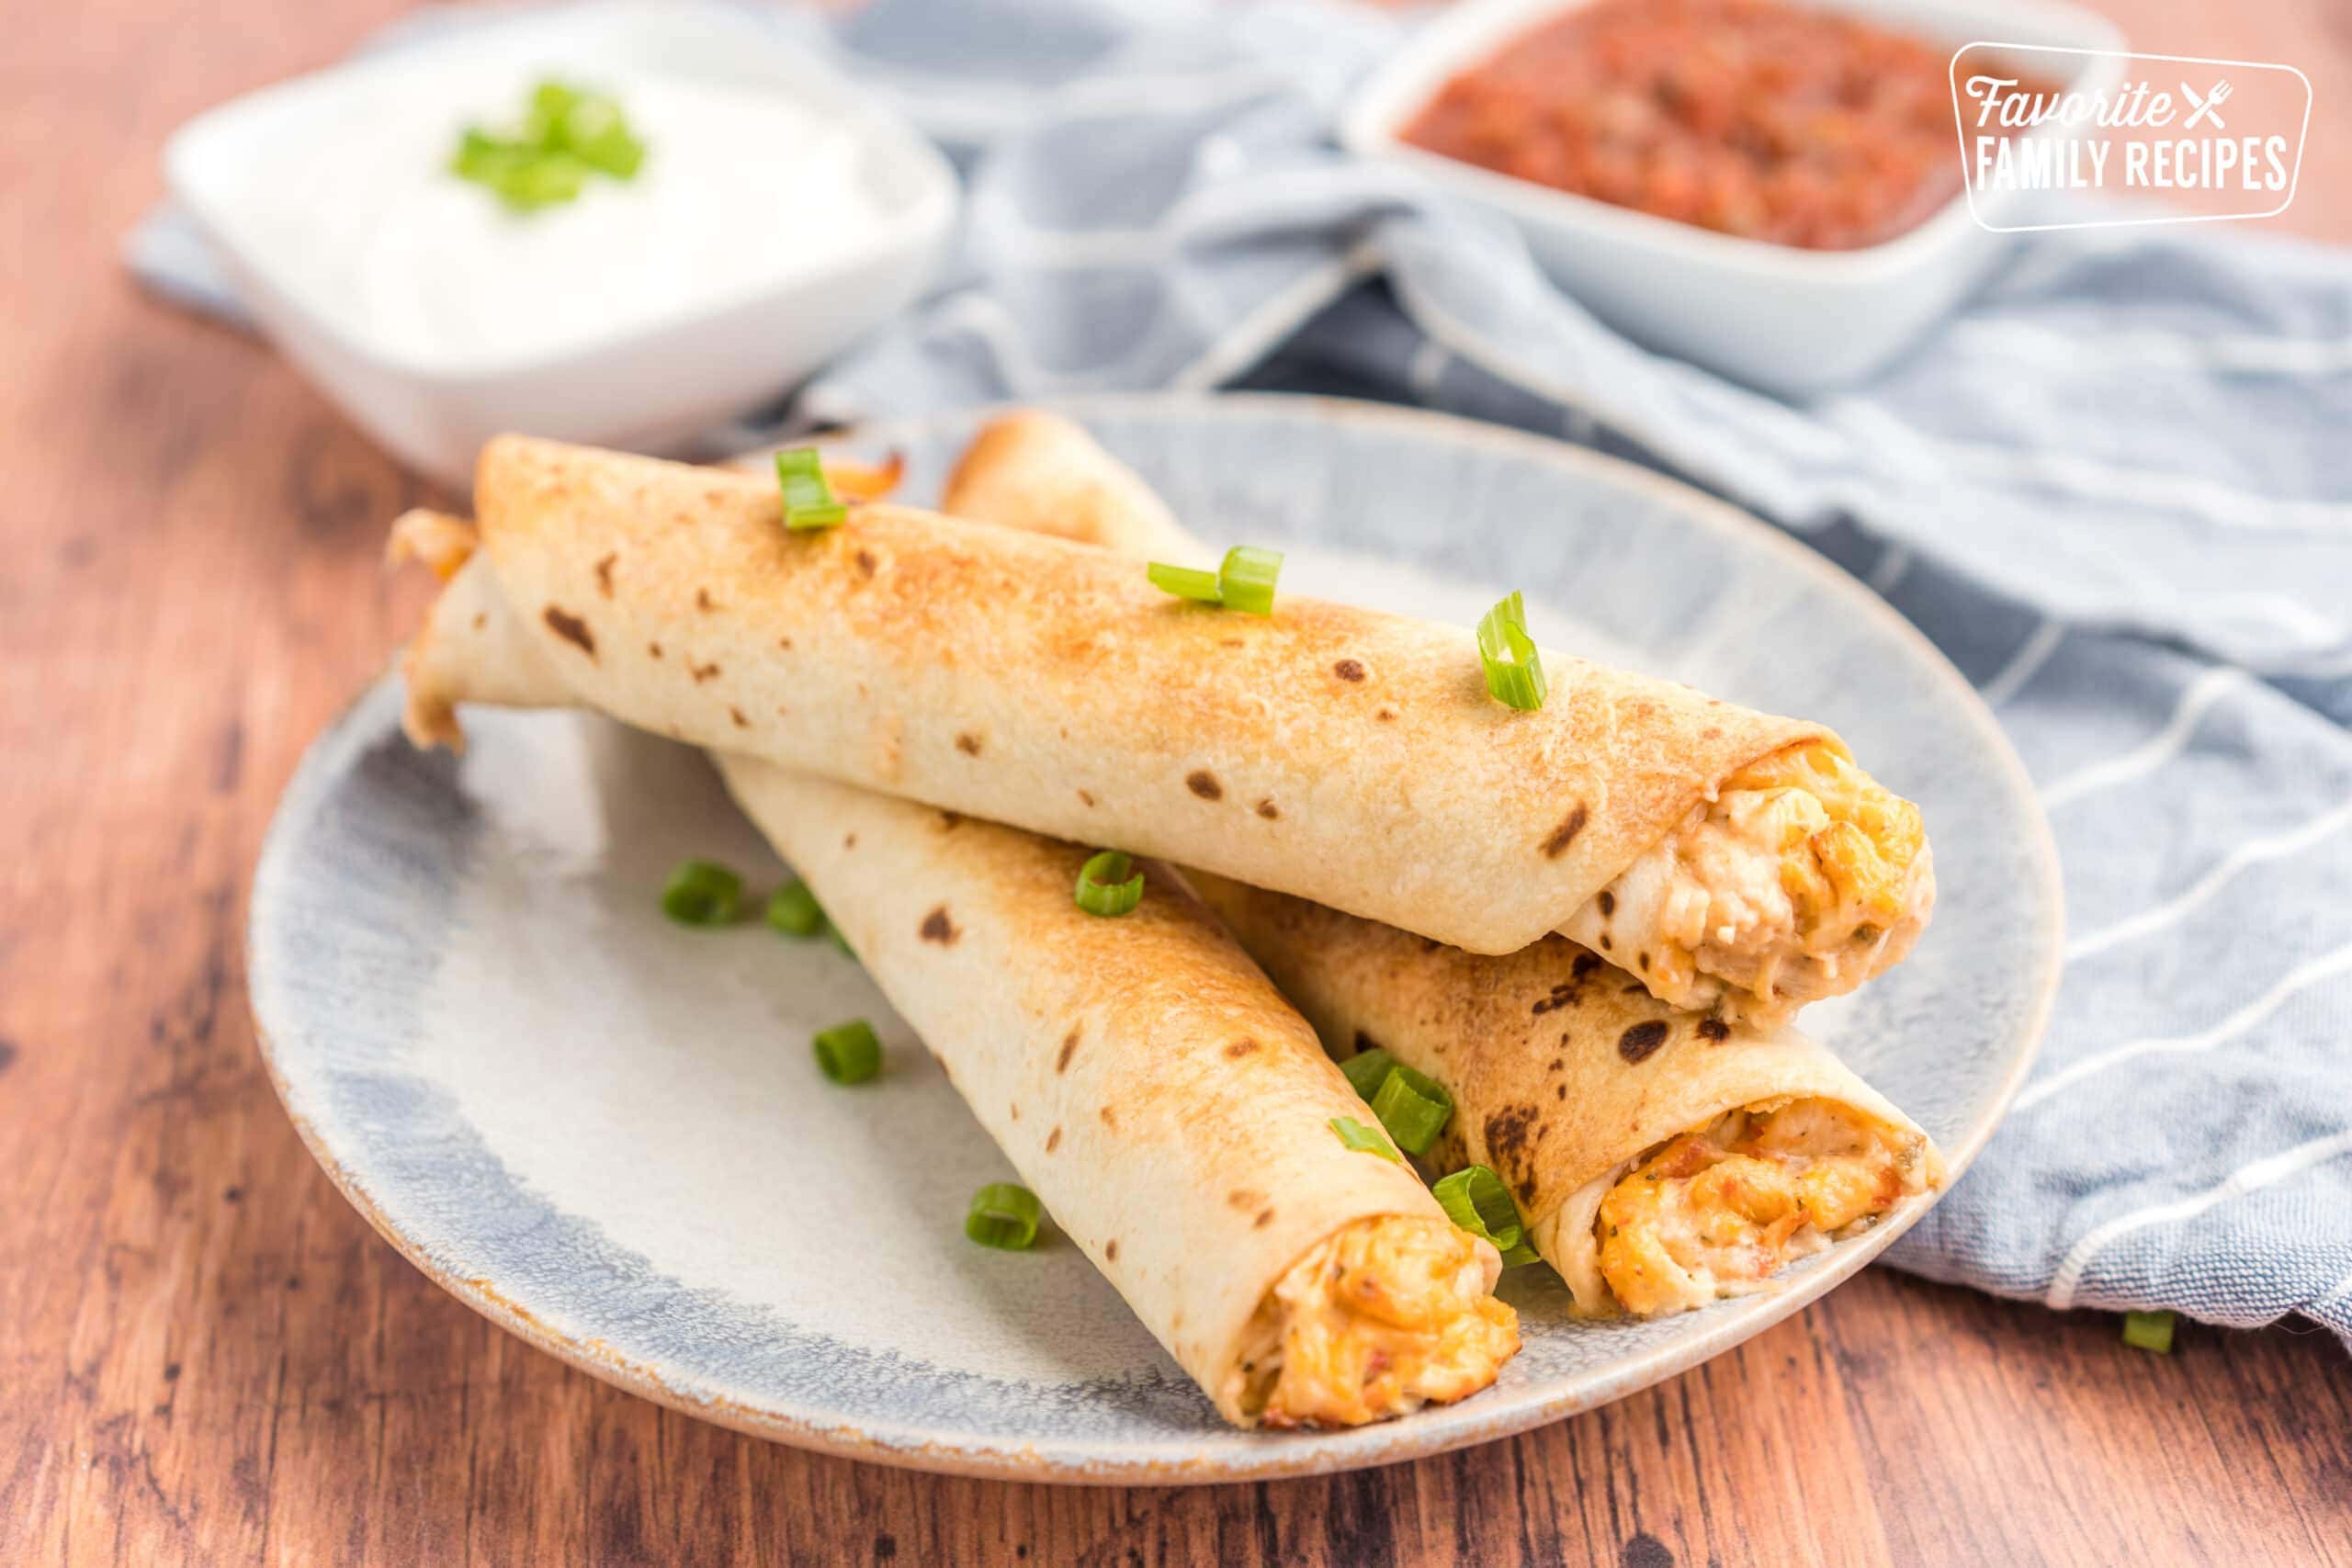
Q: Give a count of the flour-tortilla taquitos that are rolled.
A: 3